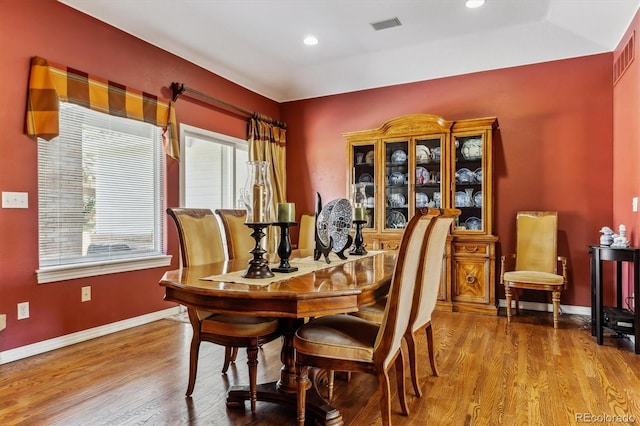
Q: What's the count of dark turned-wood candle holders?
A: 3